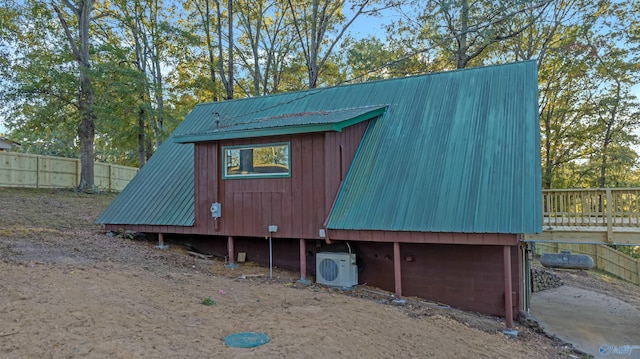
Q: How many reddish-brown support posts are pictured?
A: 5